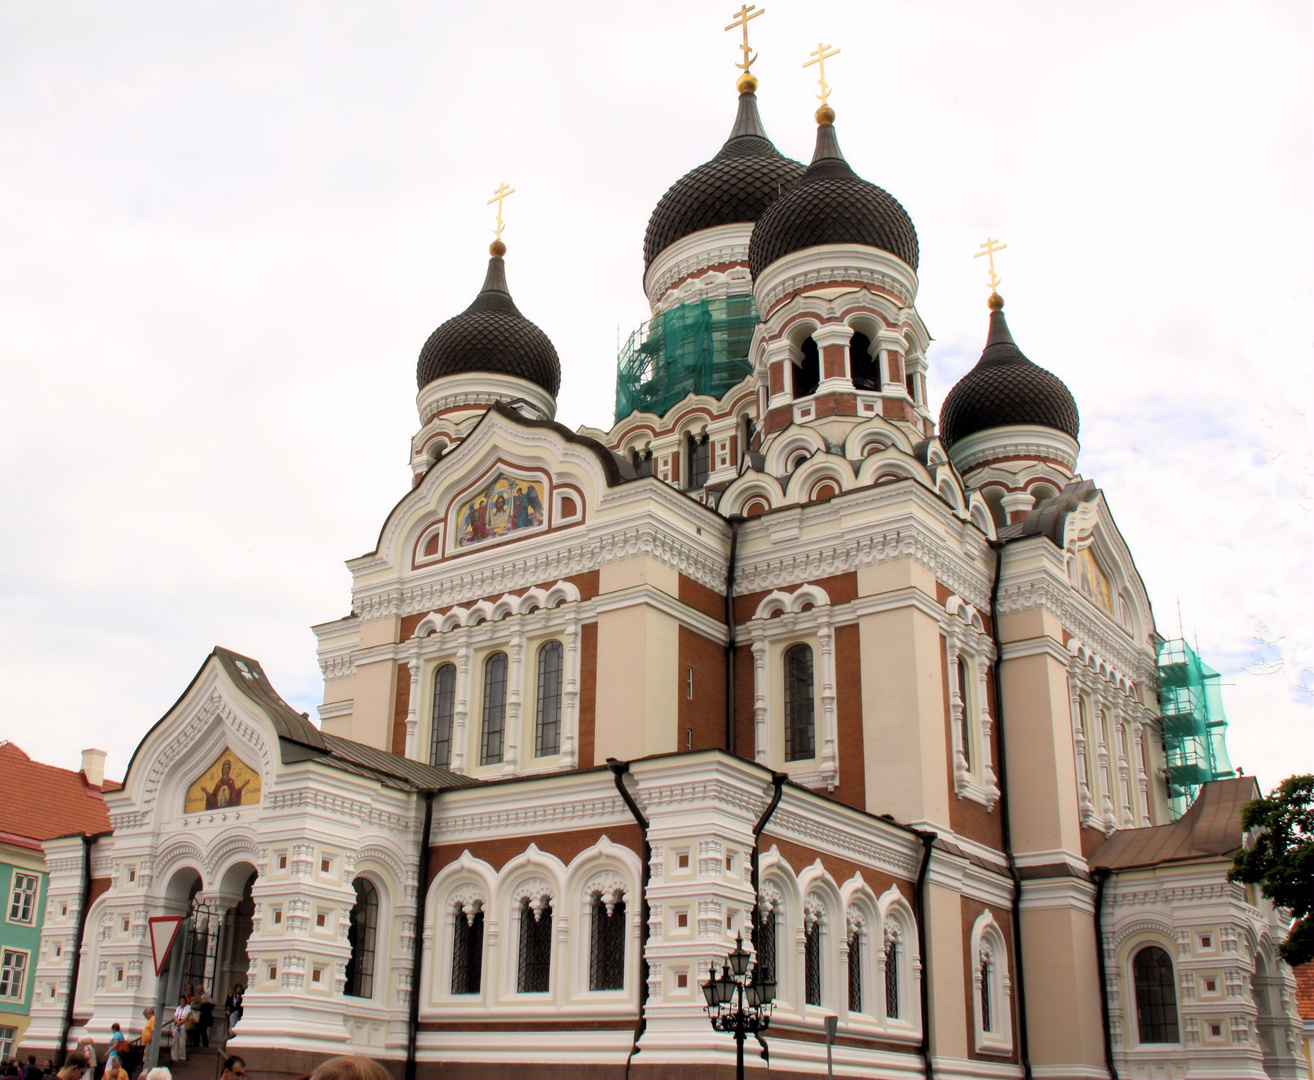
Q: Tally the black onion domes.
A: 4